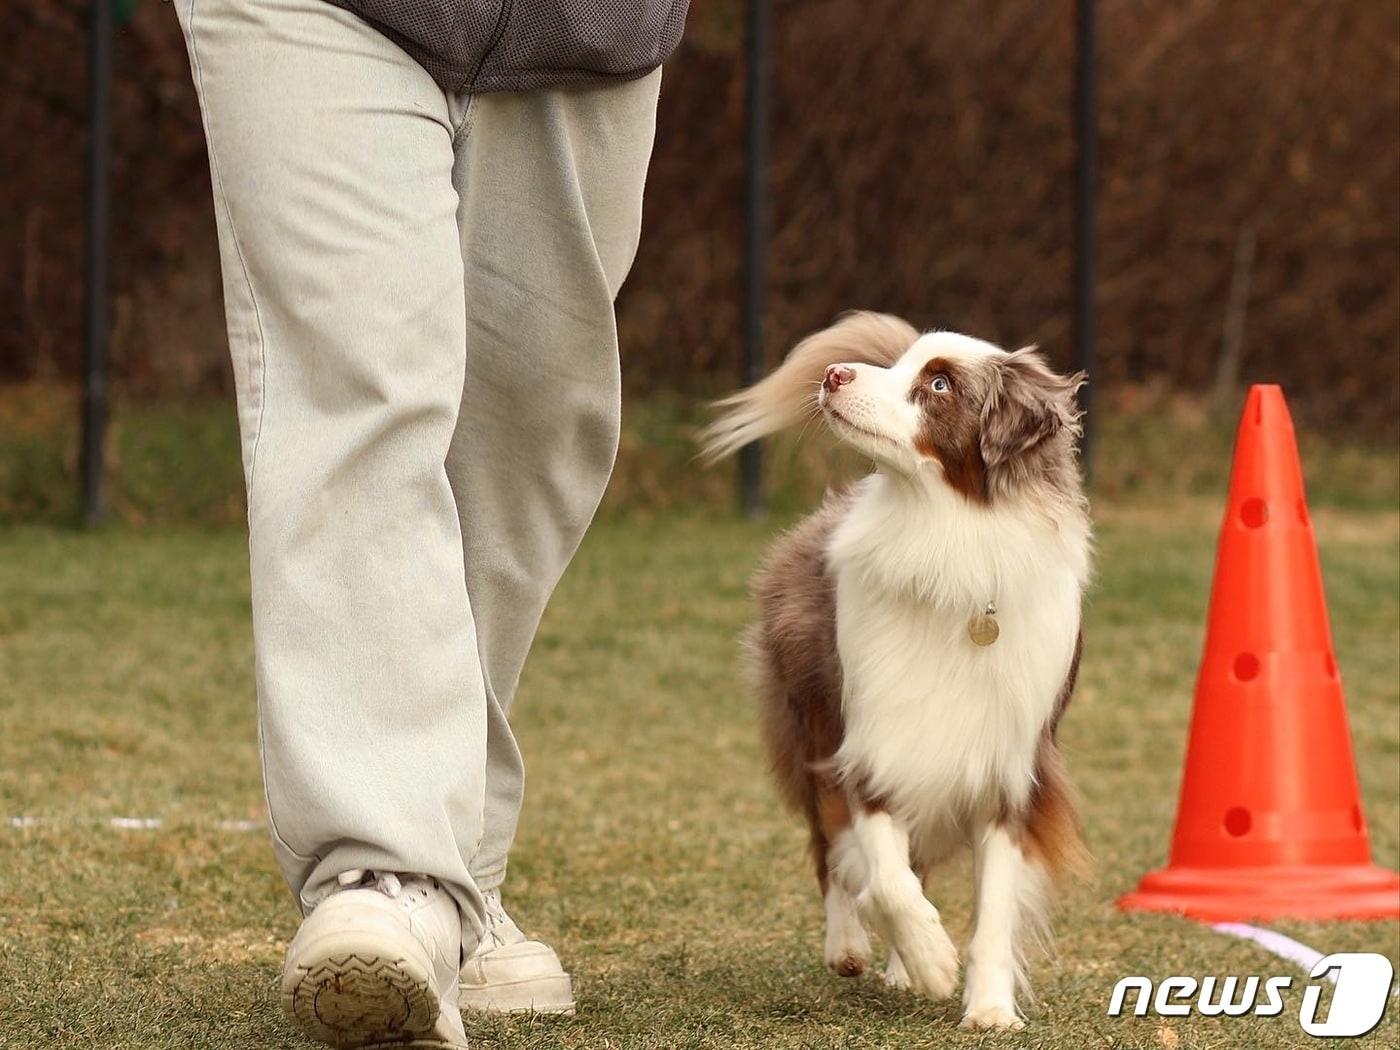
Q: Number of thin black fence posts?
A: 3